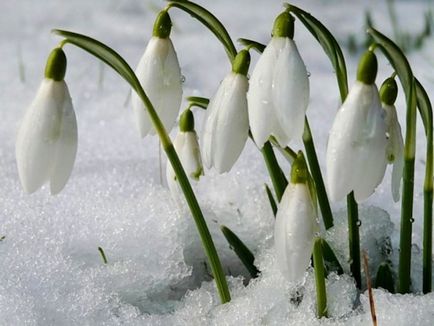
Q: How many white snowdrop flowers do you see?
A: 8